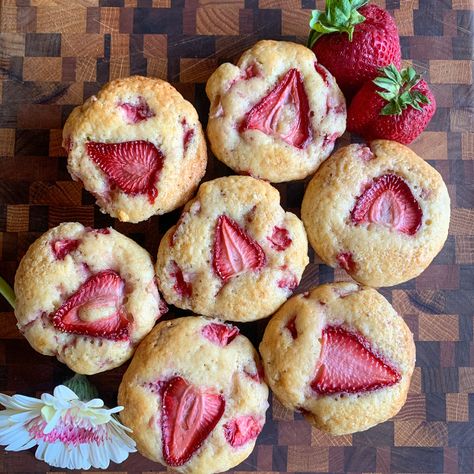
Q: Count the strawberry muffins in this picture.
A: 7